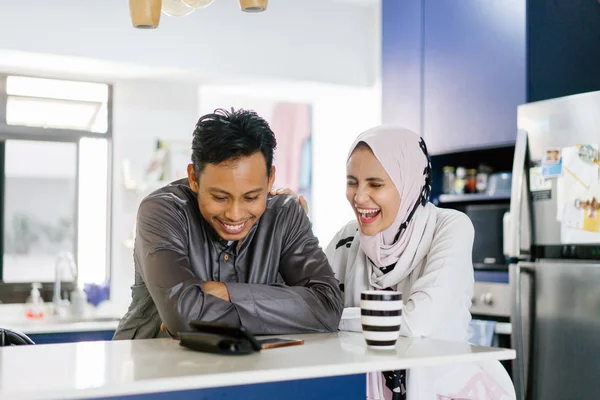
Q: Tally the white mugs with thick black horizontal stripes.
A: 1